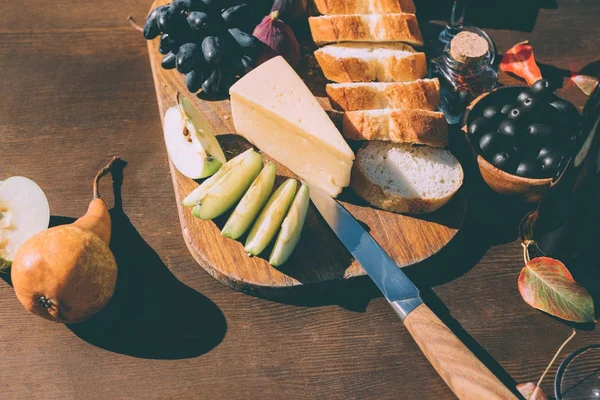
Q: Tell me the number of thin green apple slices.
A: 5